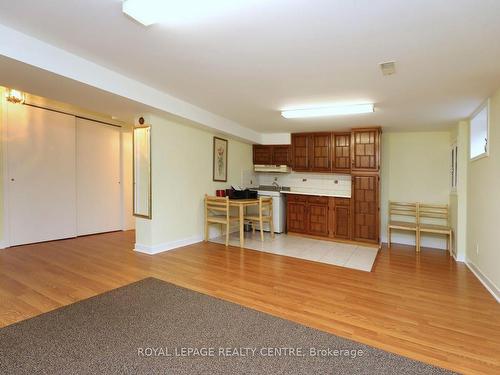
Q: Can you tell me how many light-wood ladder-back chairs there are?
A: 4